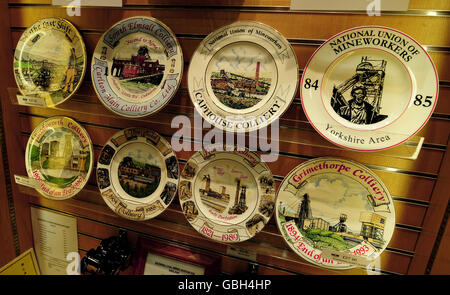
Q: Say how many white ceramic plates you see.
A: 8